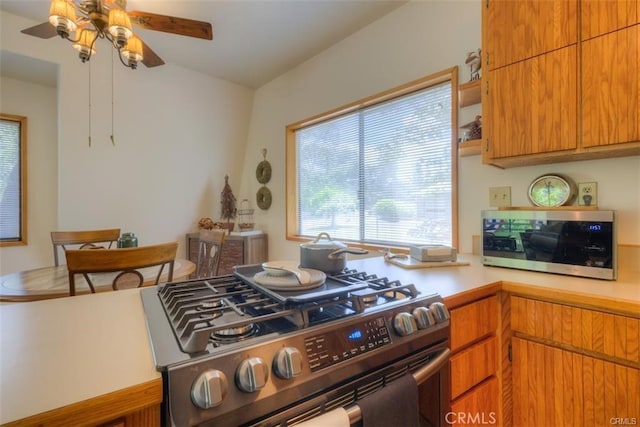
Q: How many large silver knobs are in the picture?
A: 6